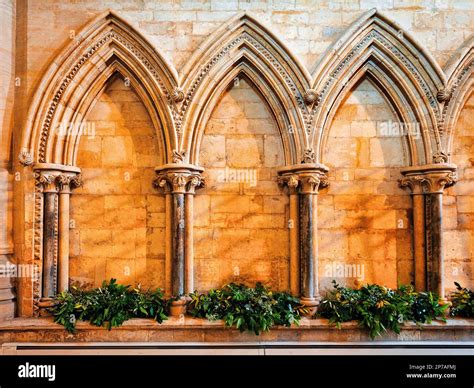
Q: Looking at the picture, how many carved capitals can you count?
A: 4